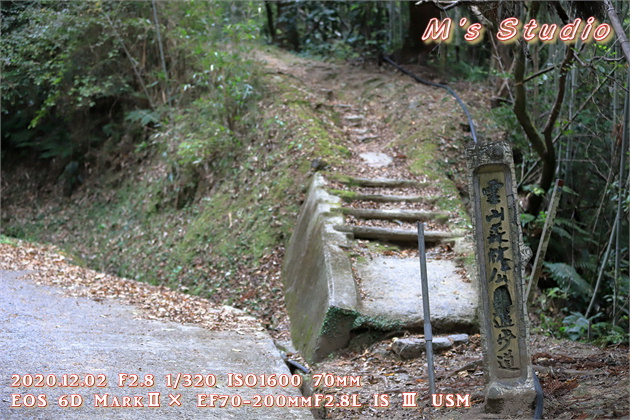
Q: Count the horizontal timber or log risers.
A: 4